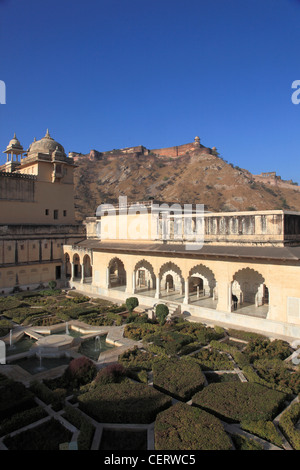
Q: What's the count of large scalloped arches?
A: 5